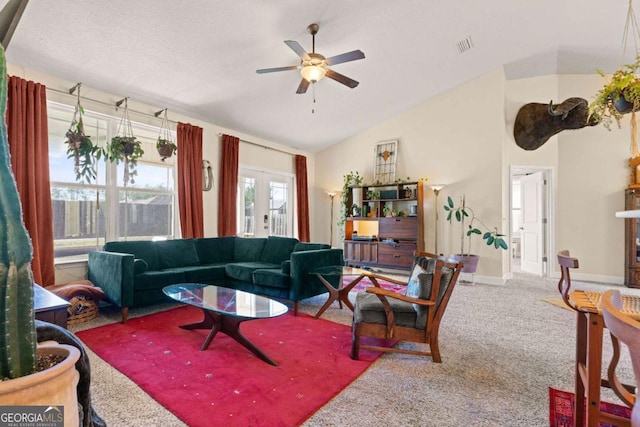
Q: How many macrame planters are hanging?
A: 4